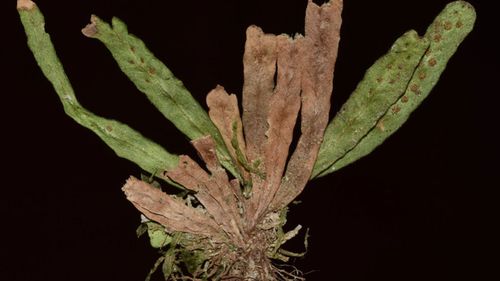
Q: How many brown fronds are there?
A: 7